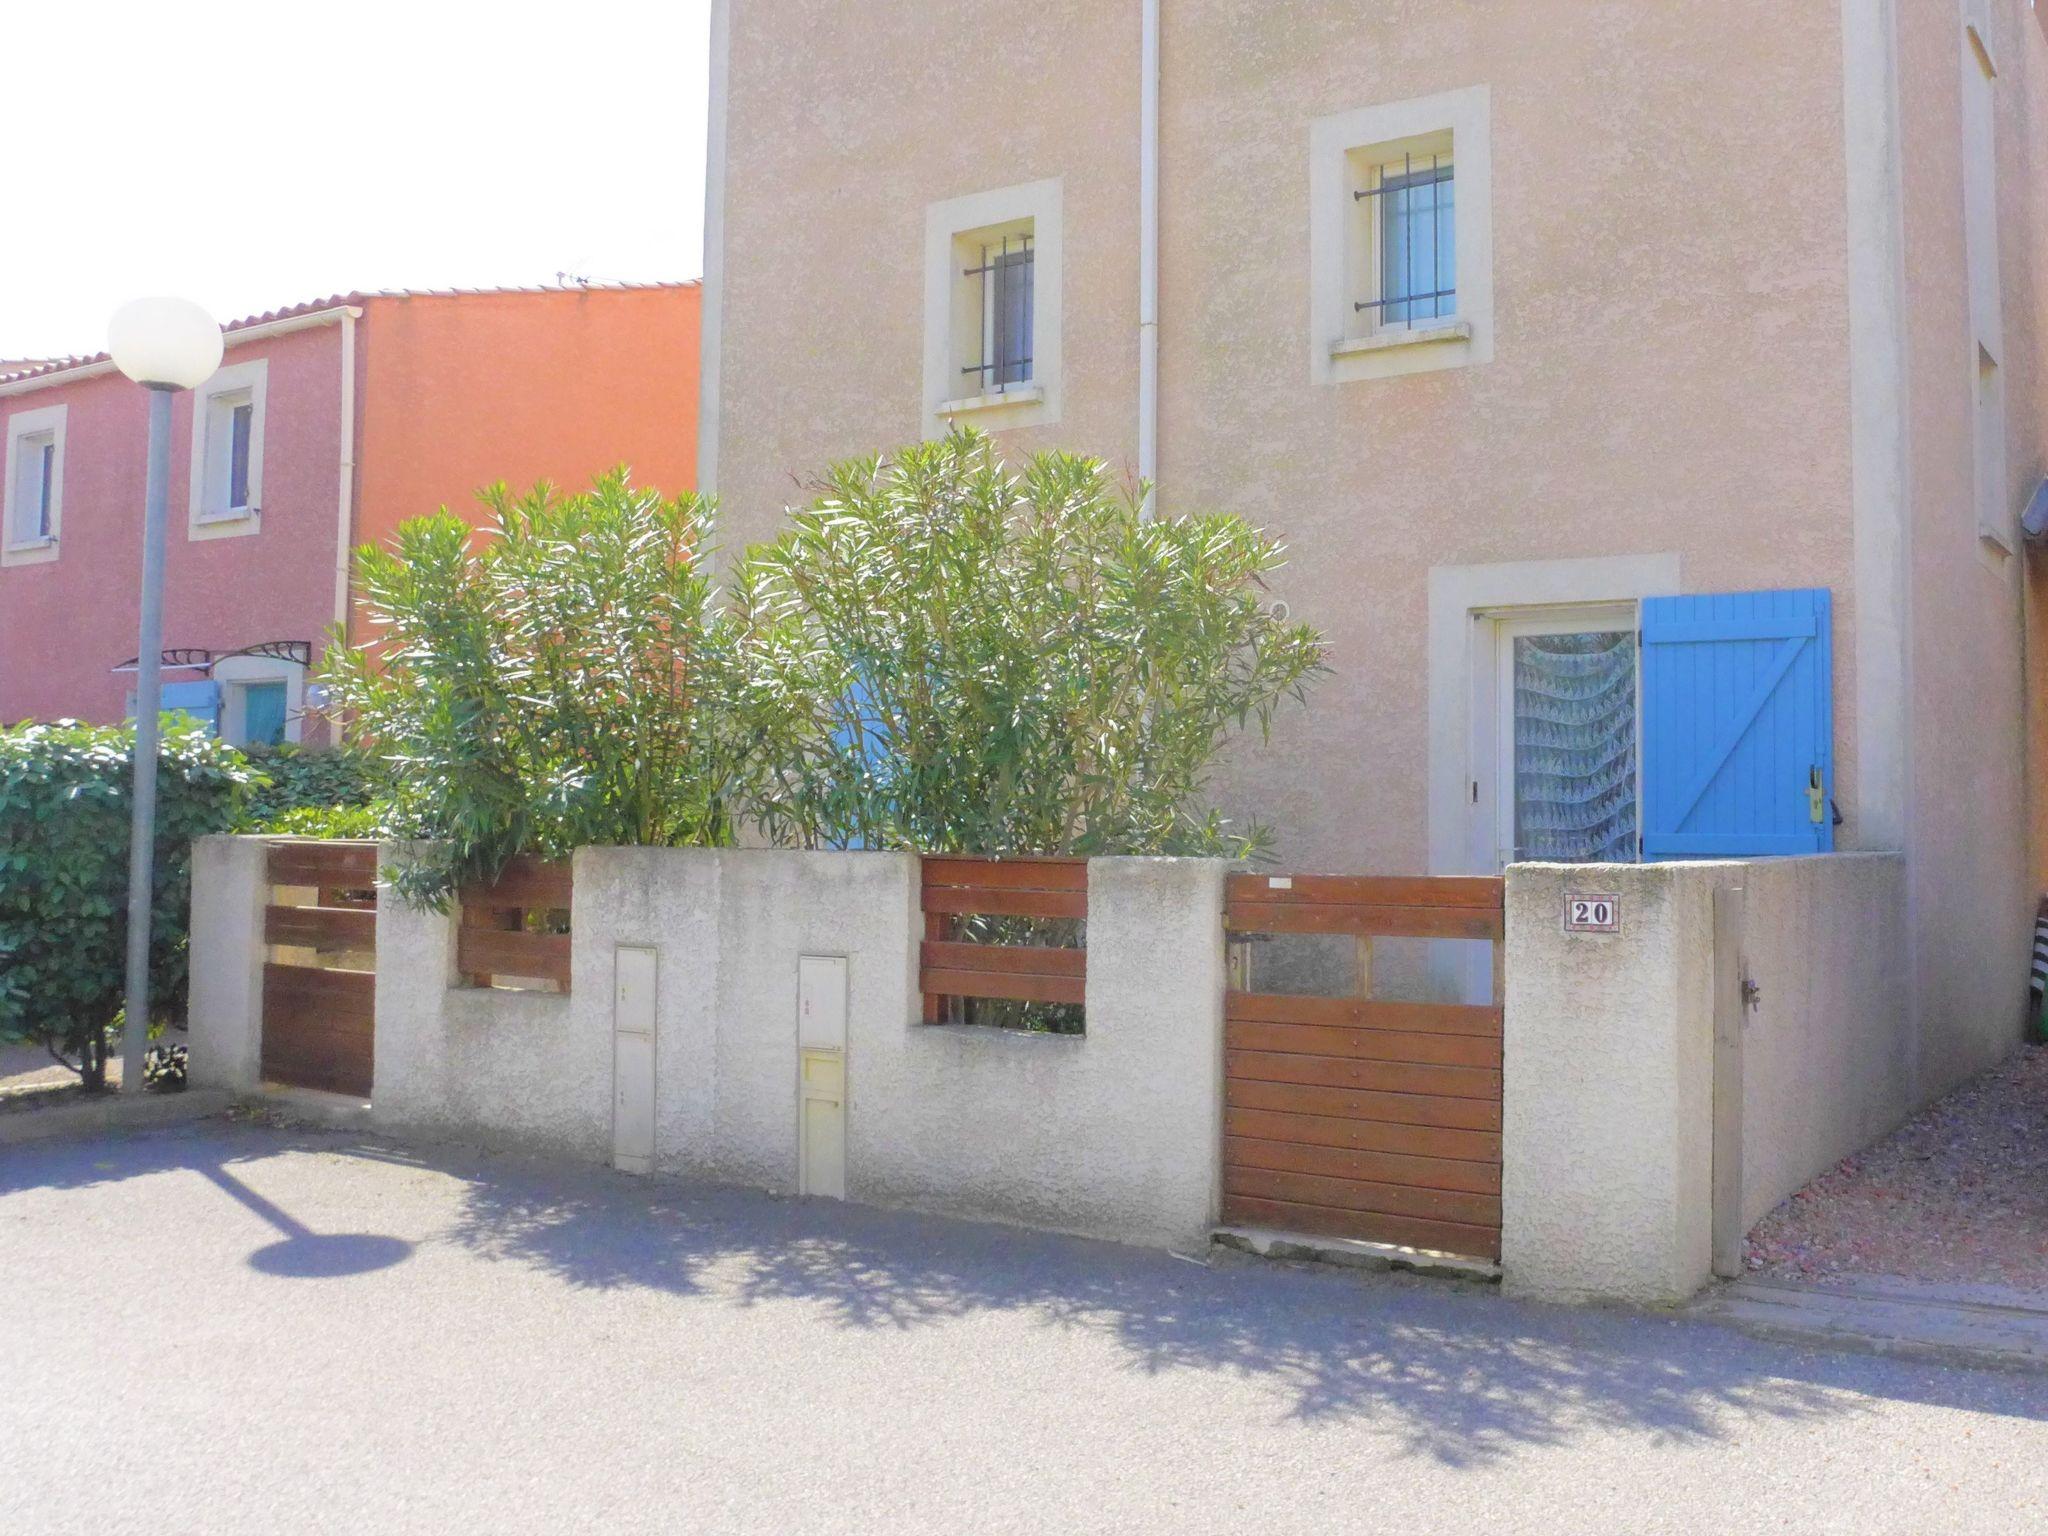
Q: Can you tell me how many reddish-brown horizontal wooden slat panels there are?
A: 4